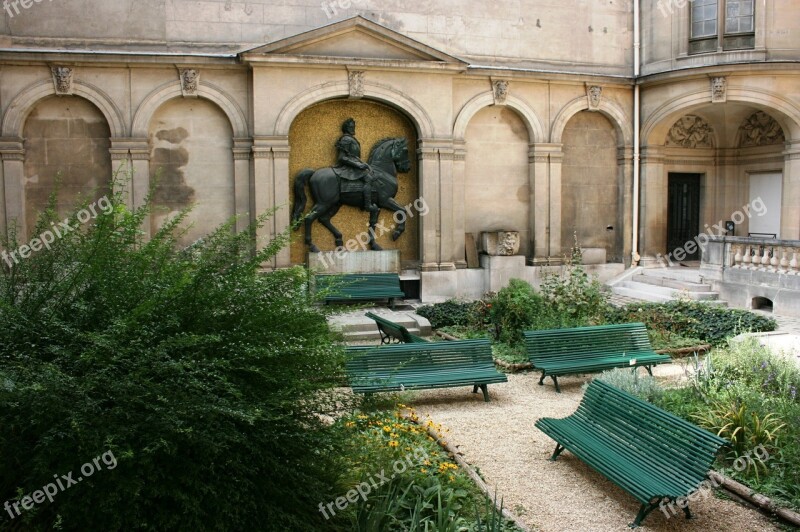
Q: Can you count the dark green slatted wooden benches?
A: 5